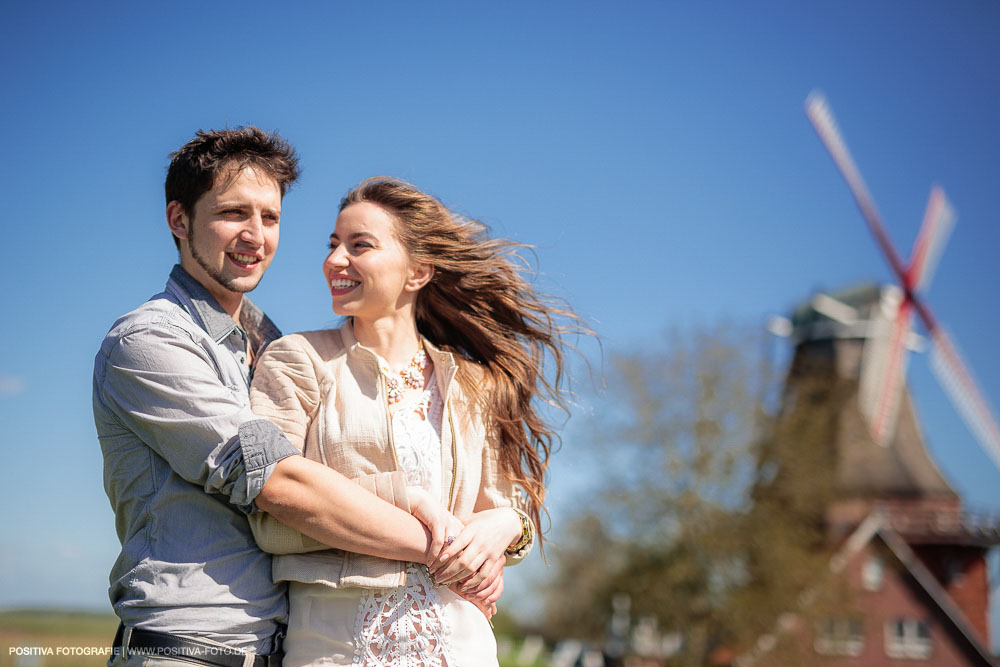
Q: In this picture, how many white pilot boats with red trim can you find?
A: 0